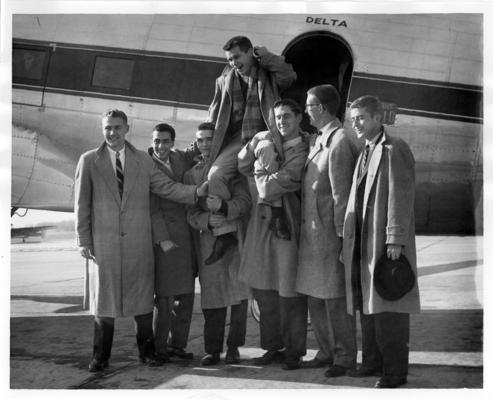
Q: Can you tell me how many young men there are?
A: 7